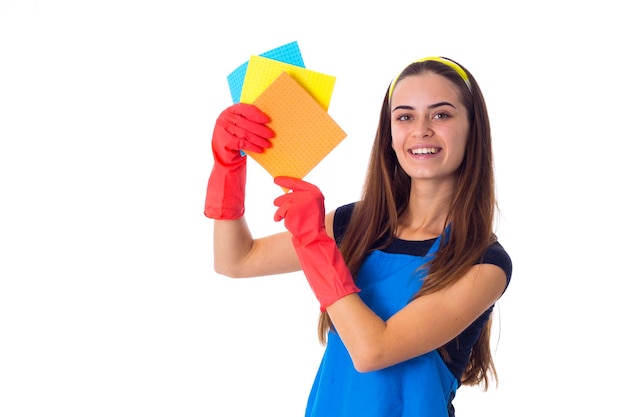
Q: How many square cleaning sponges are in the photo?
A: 3